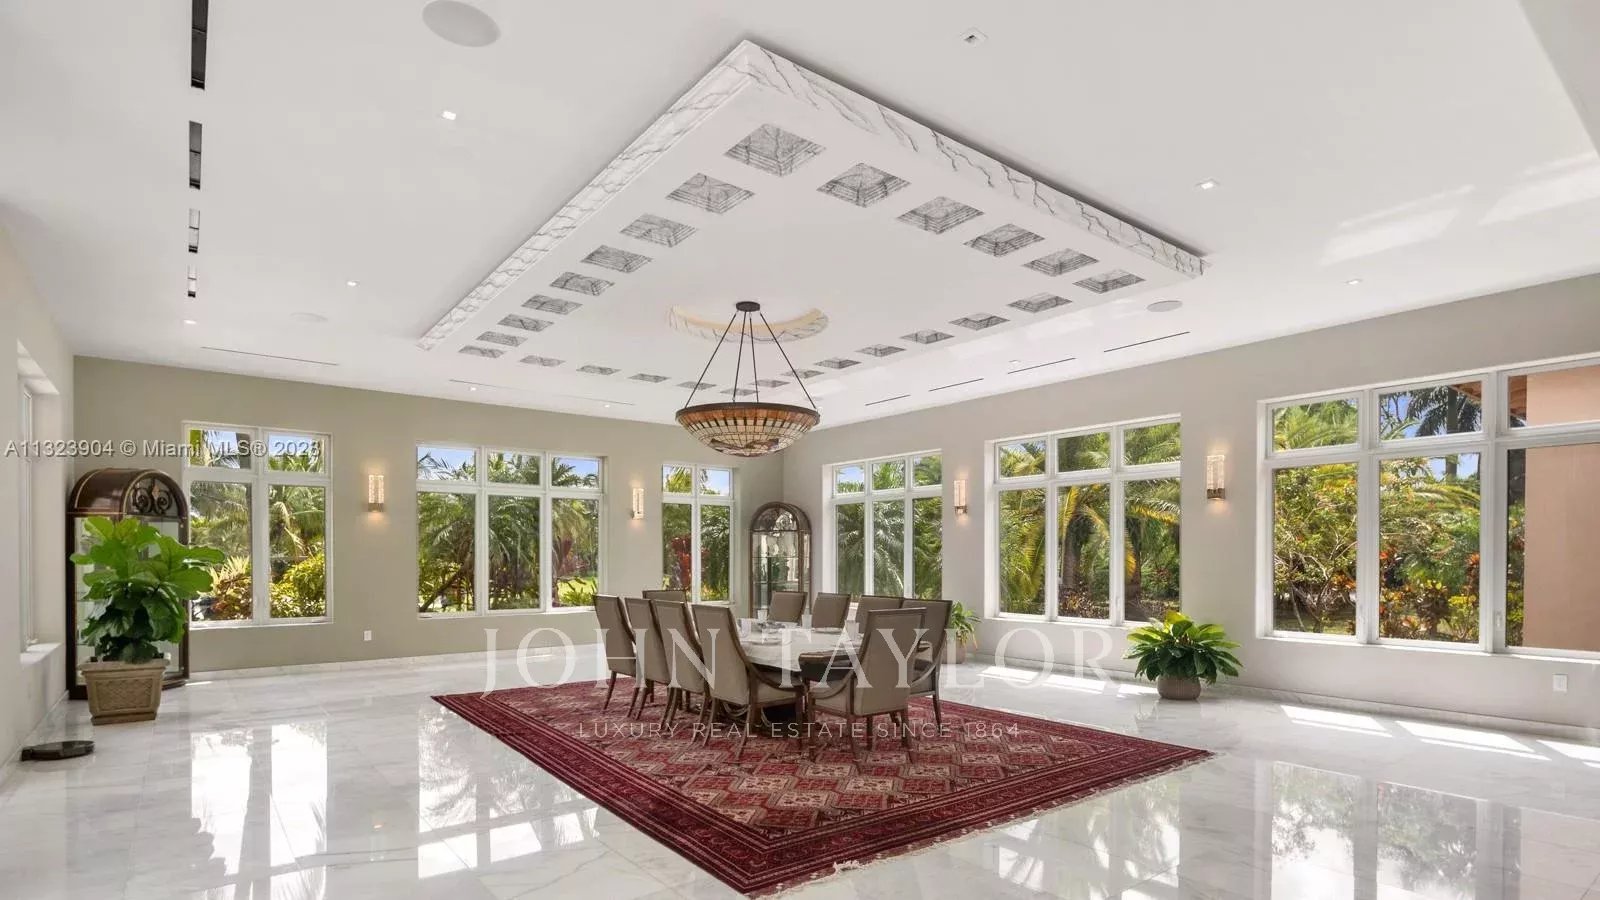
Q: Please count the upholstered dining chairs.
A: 10